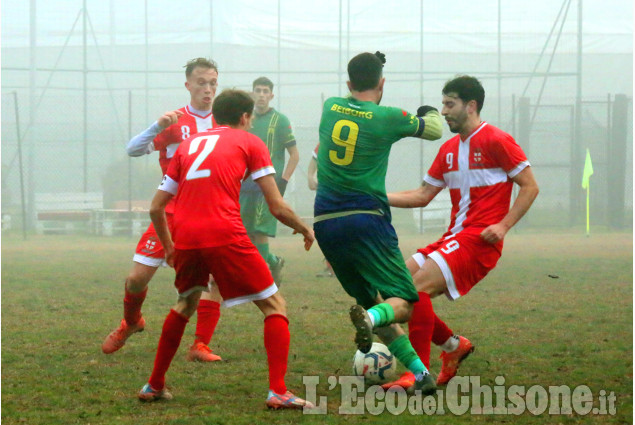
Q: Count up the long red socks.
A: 6